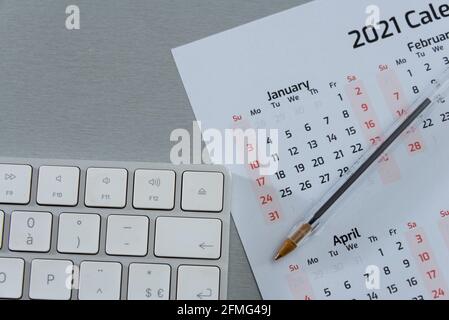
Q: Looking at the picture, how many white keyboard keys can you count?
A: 15